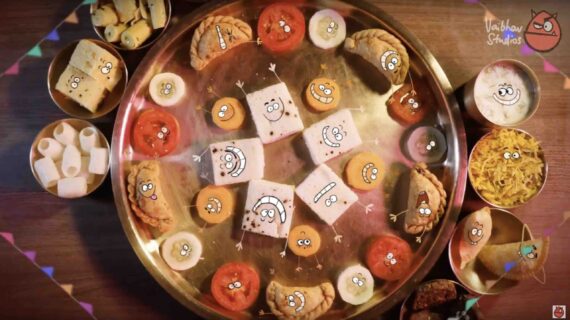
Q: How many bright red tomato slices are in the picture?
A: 5